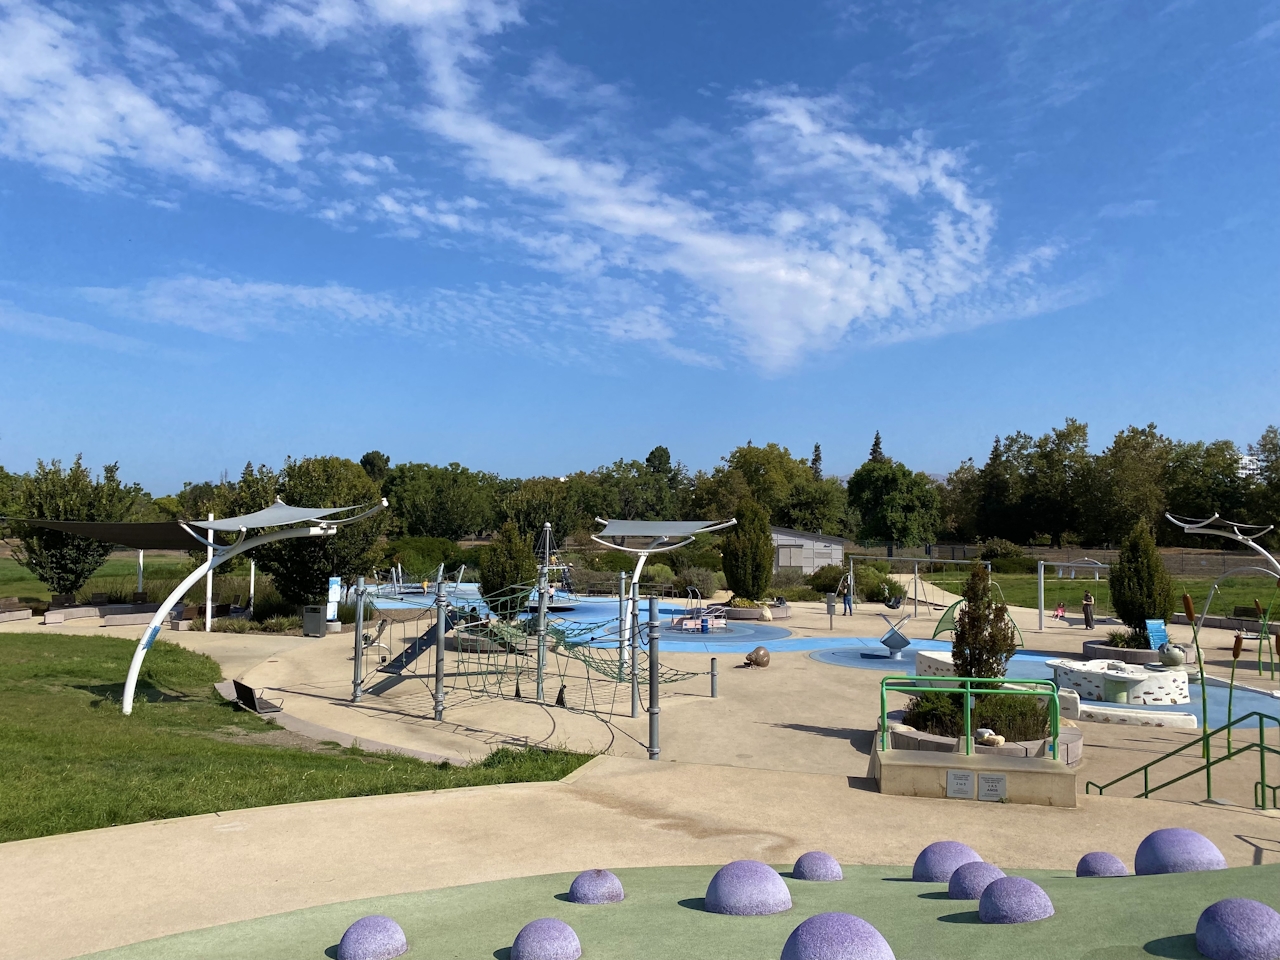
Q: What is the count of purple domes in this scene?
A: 12